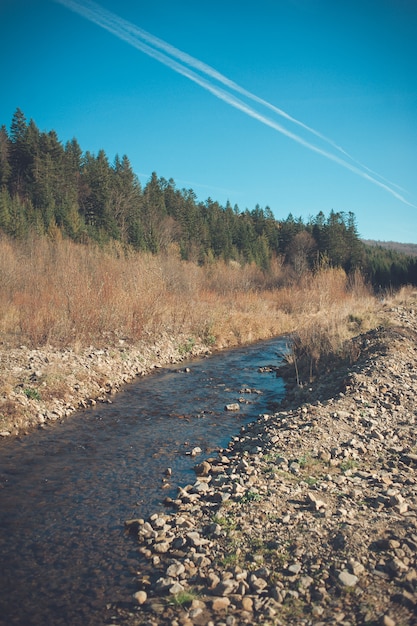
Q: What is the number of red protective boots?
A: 0